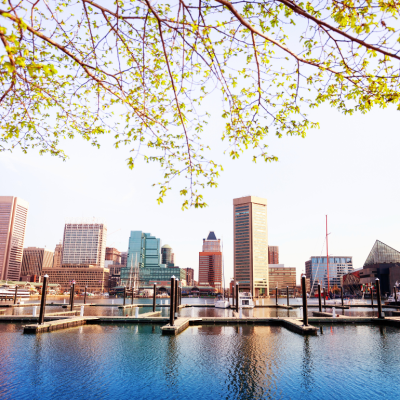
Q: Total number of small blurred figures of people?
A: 0